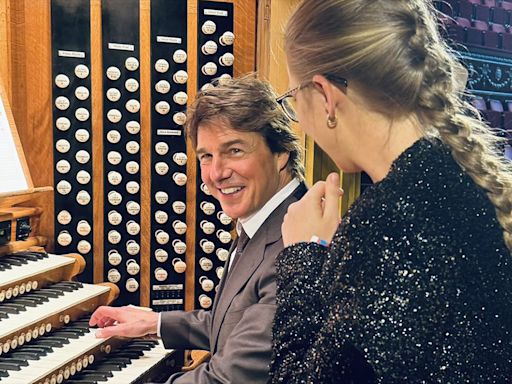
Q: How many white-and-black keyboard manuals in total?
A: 4